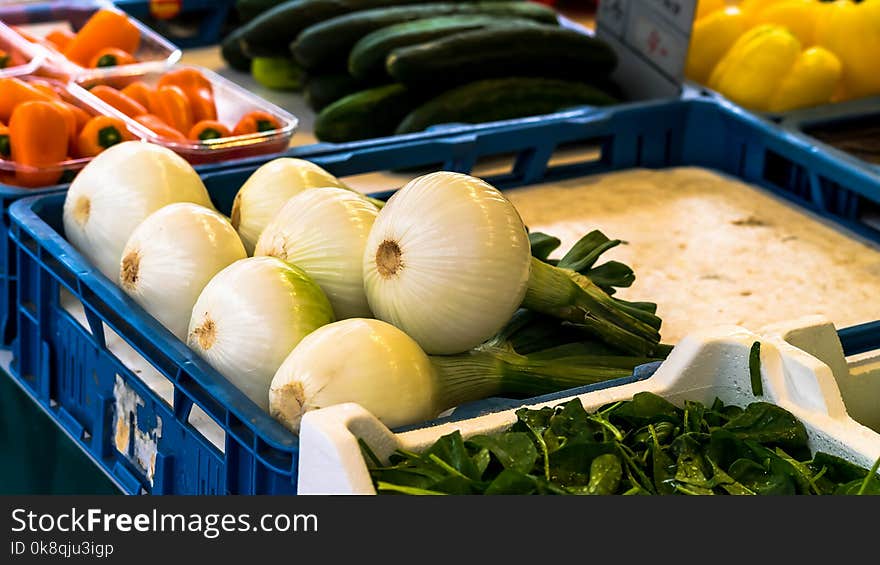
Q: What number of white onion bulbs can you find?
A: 7